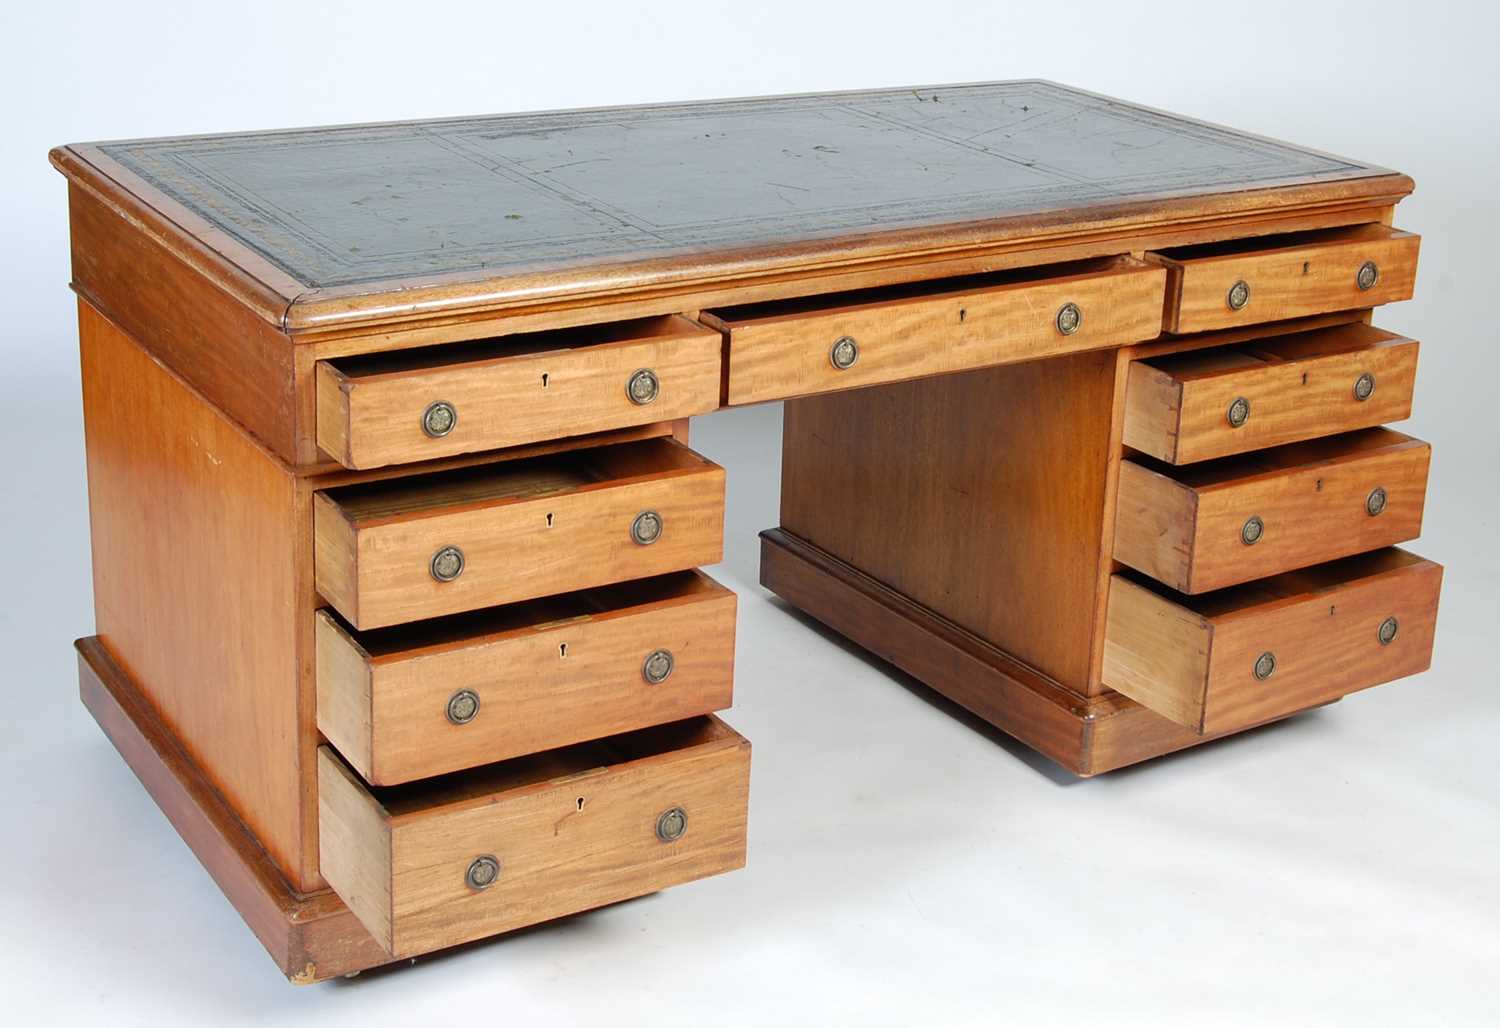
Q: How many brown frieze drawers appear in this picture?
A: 3